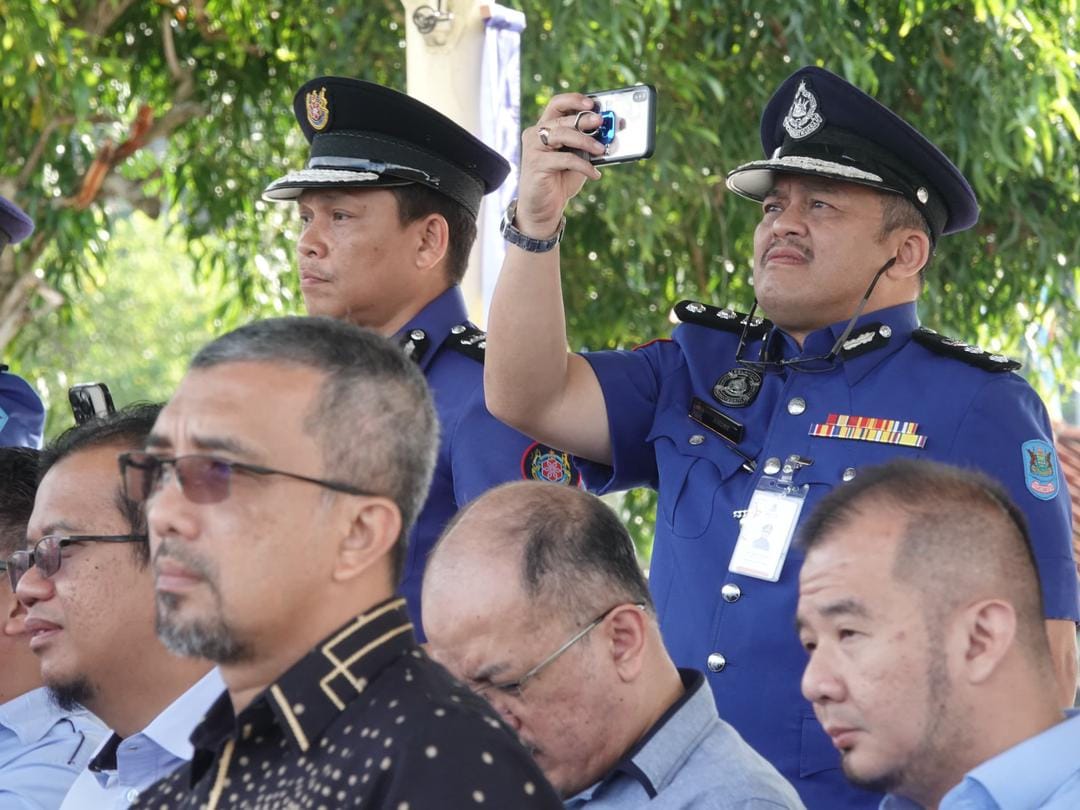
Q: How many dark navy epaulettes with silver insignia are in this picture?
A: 3